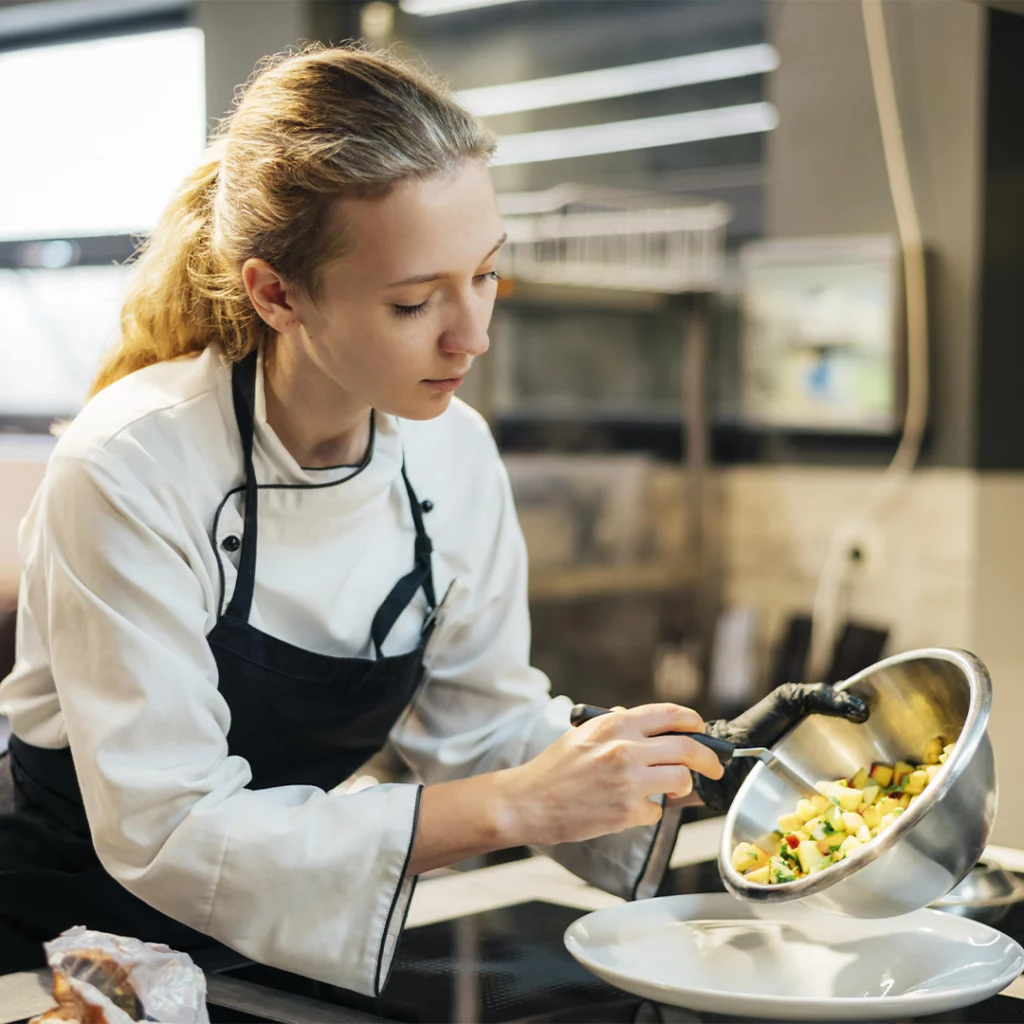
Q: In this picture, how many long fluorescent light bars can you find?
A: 3